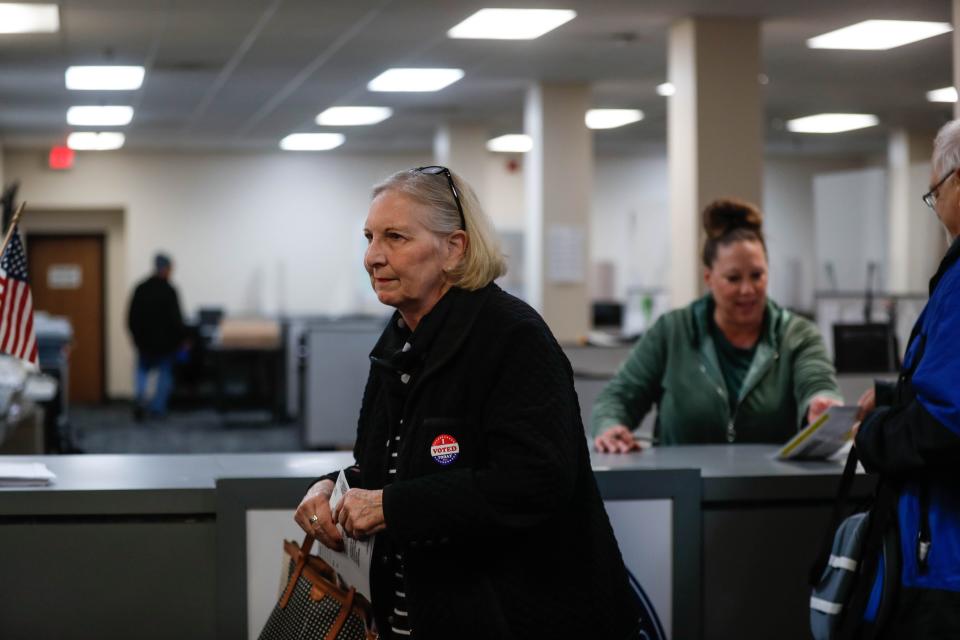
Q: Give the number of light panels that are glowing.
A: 14